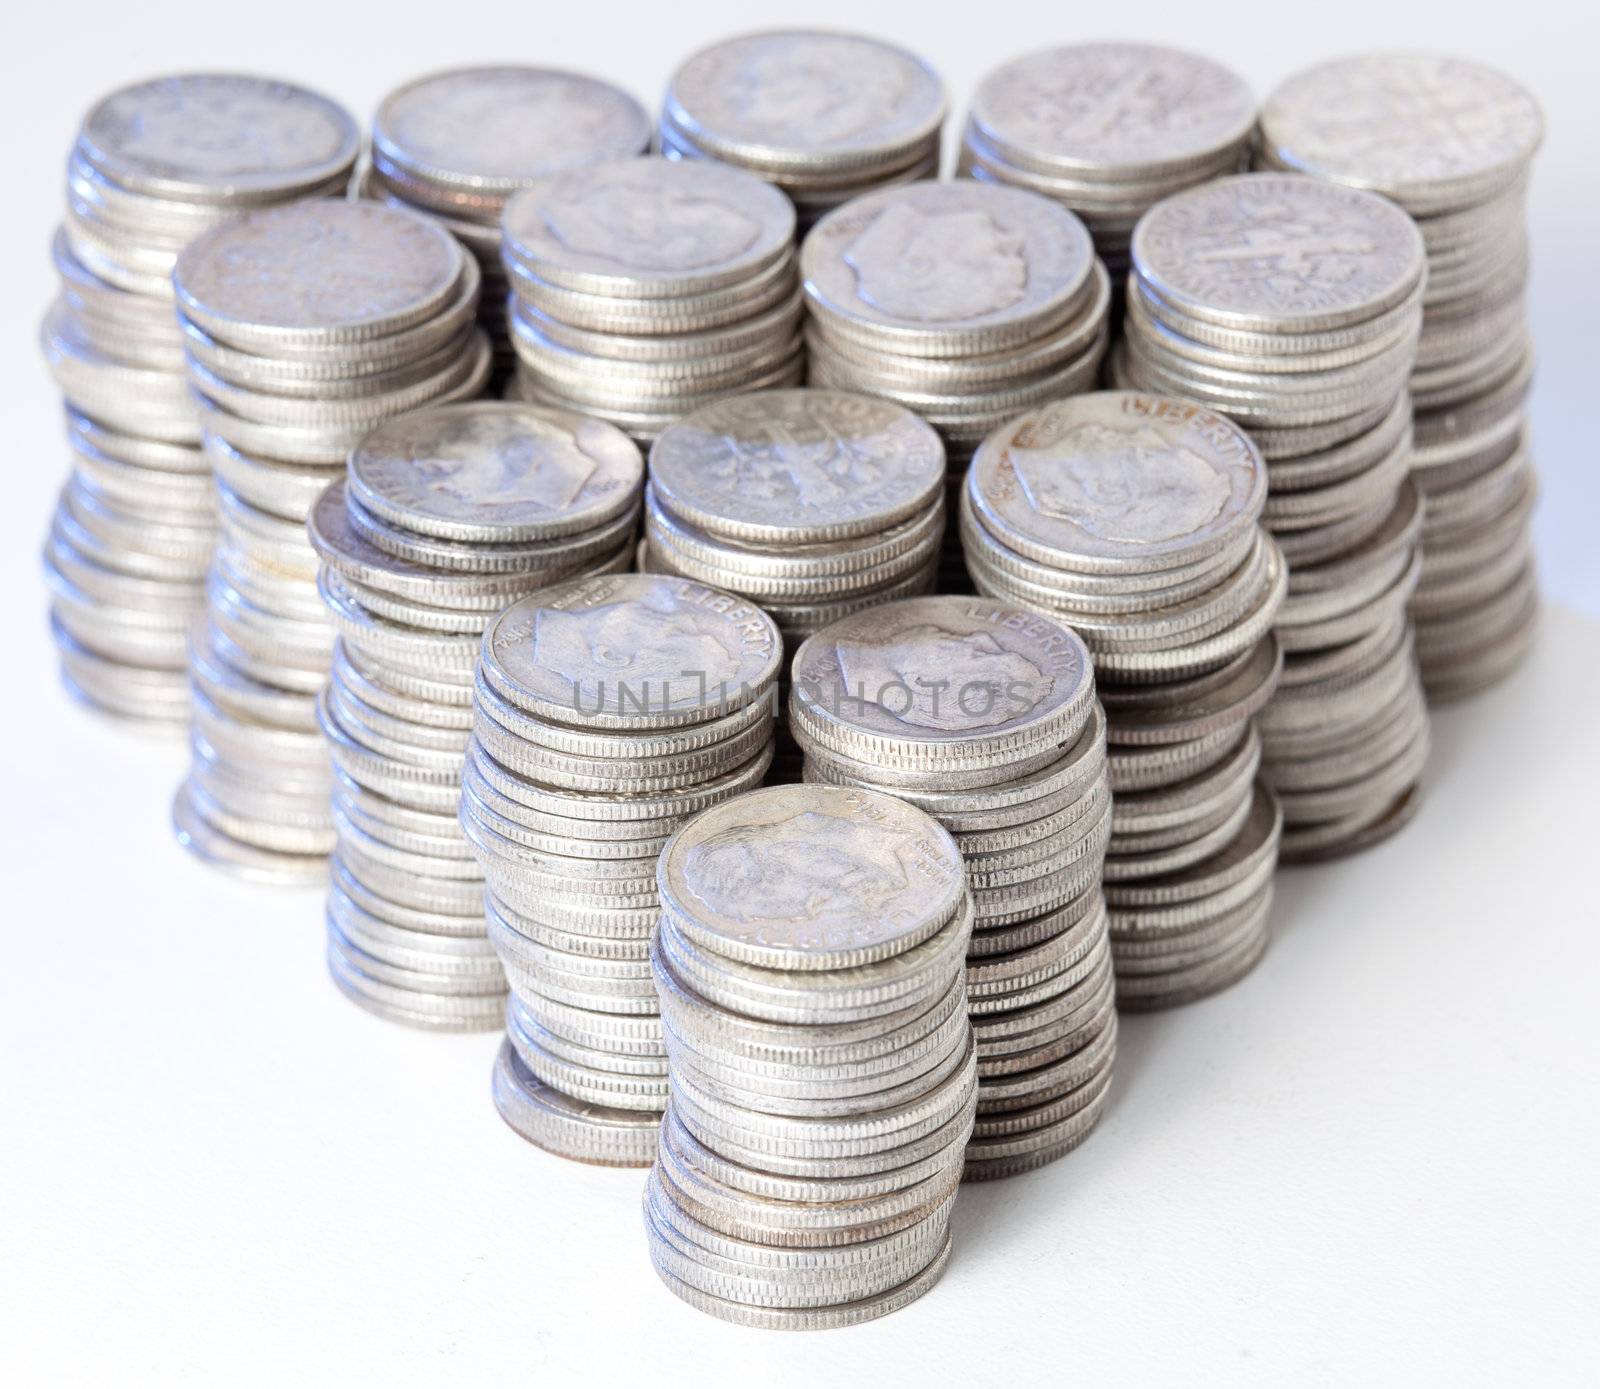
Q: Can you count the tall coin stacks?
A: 15